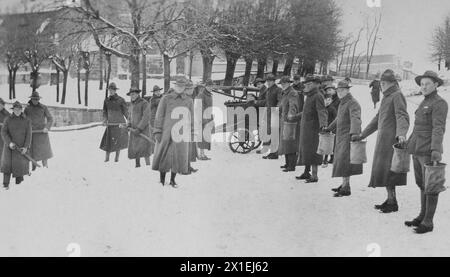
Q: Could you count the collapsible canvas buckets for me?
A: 5